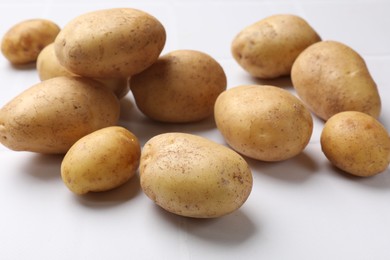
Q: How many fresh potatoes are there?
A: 11